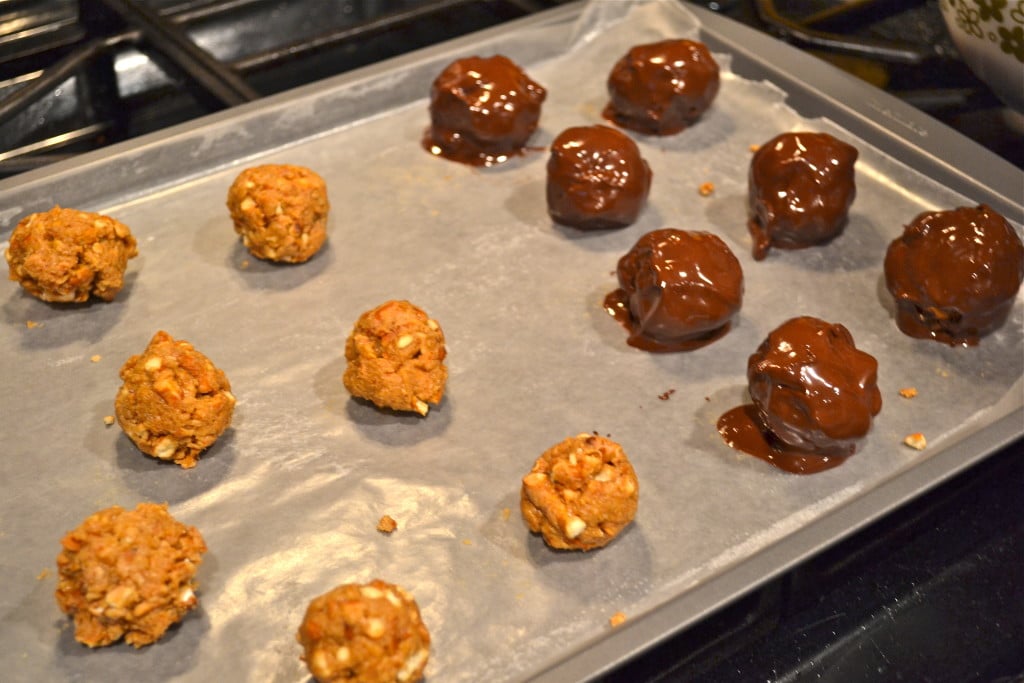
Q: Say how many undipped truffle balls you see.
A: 7